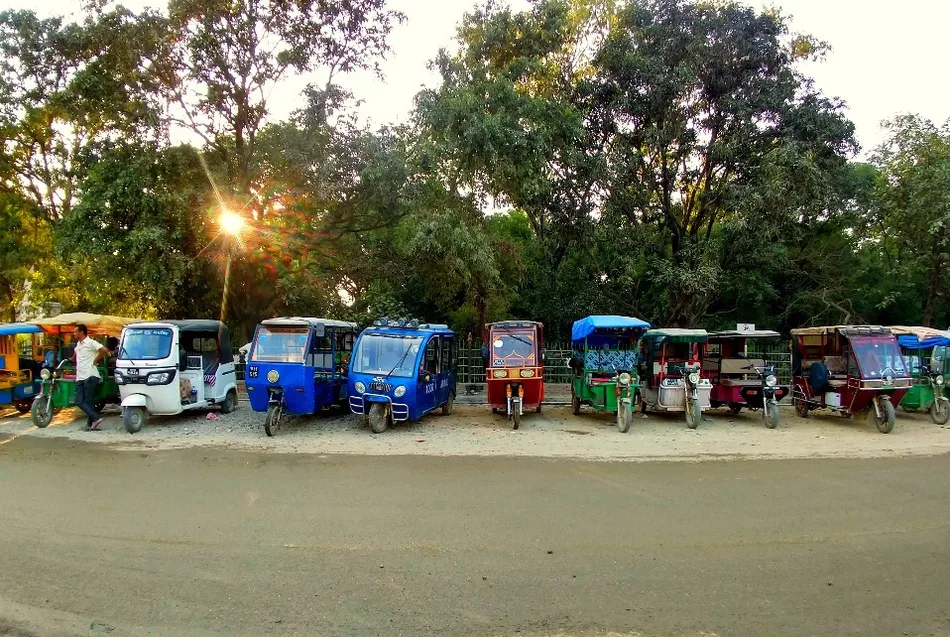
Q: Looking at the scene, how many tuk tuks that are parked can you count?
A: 11